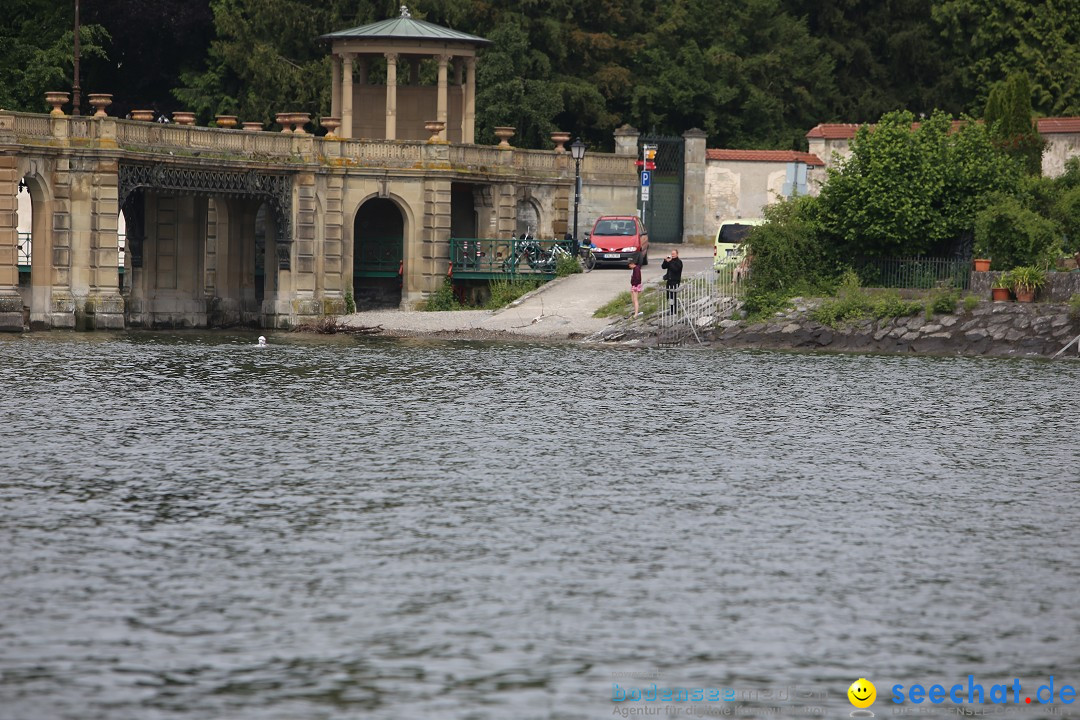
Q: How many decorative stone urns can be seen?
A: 12